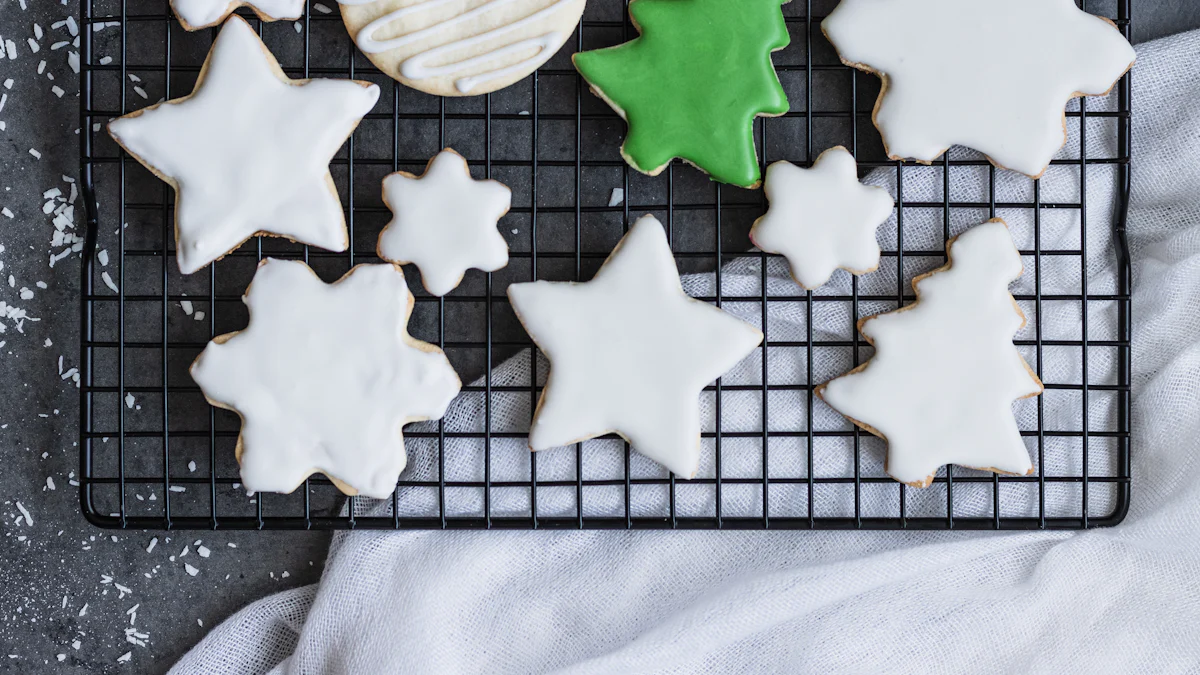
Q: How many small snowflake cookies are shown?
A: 2